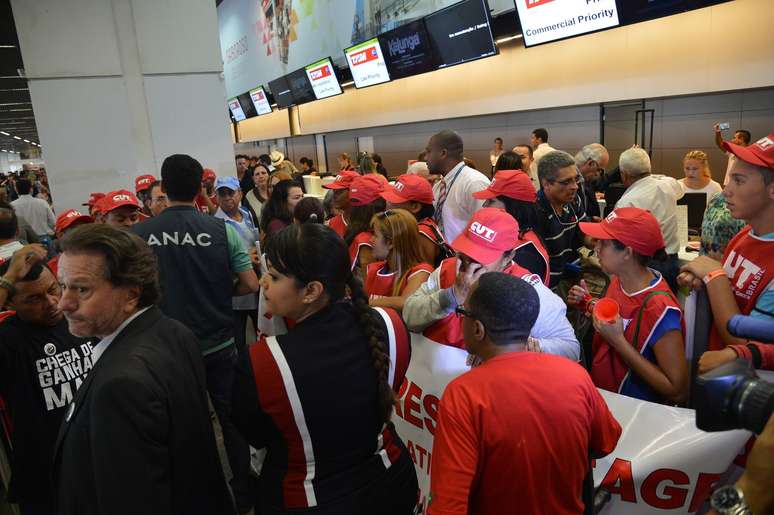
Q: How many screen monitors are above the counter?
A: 11